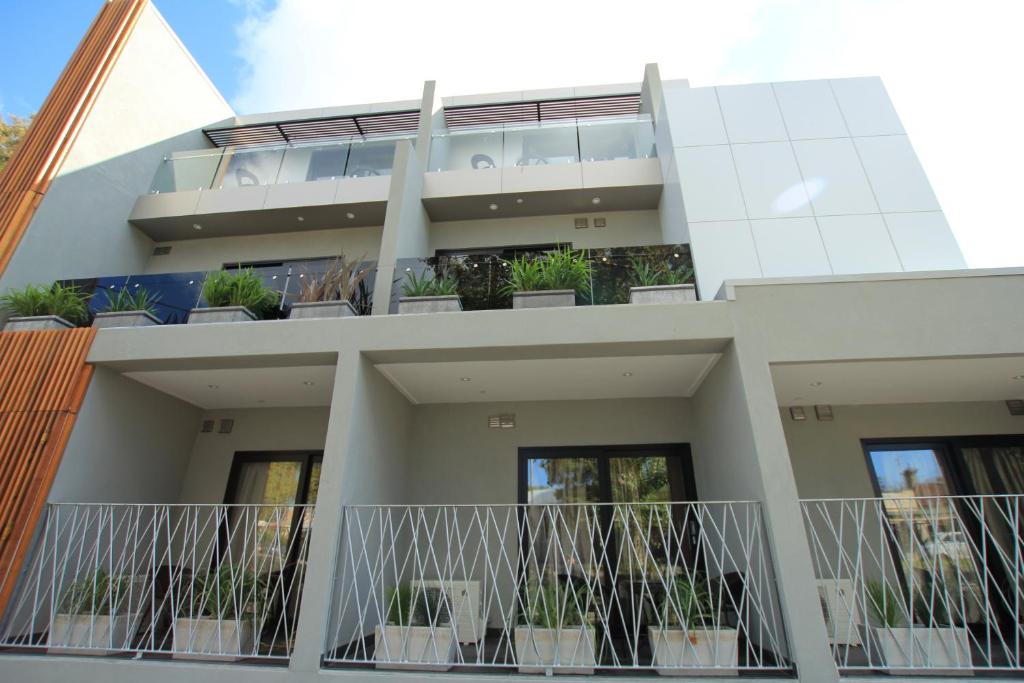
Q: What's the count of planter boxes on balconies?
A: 13